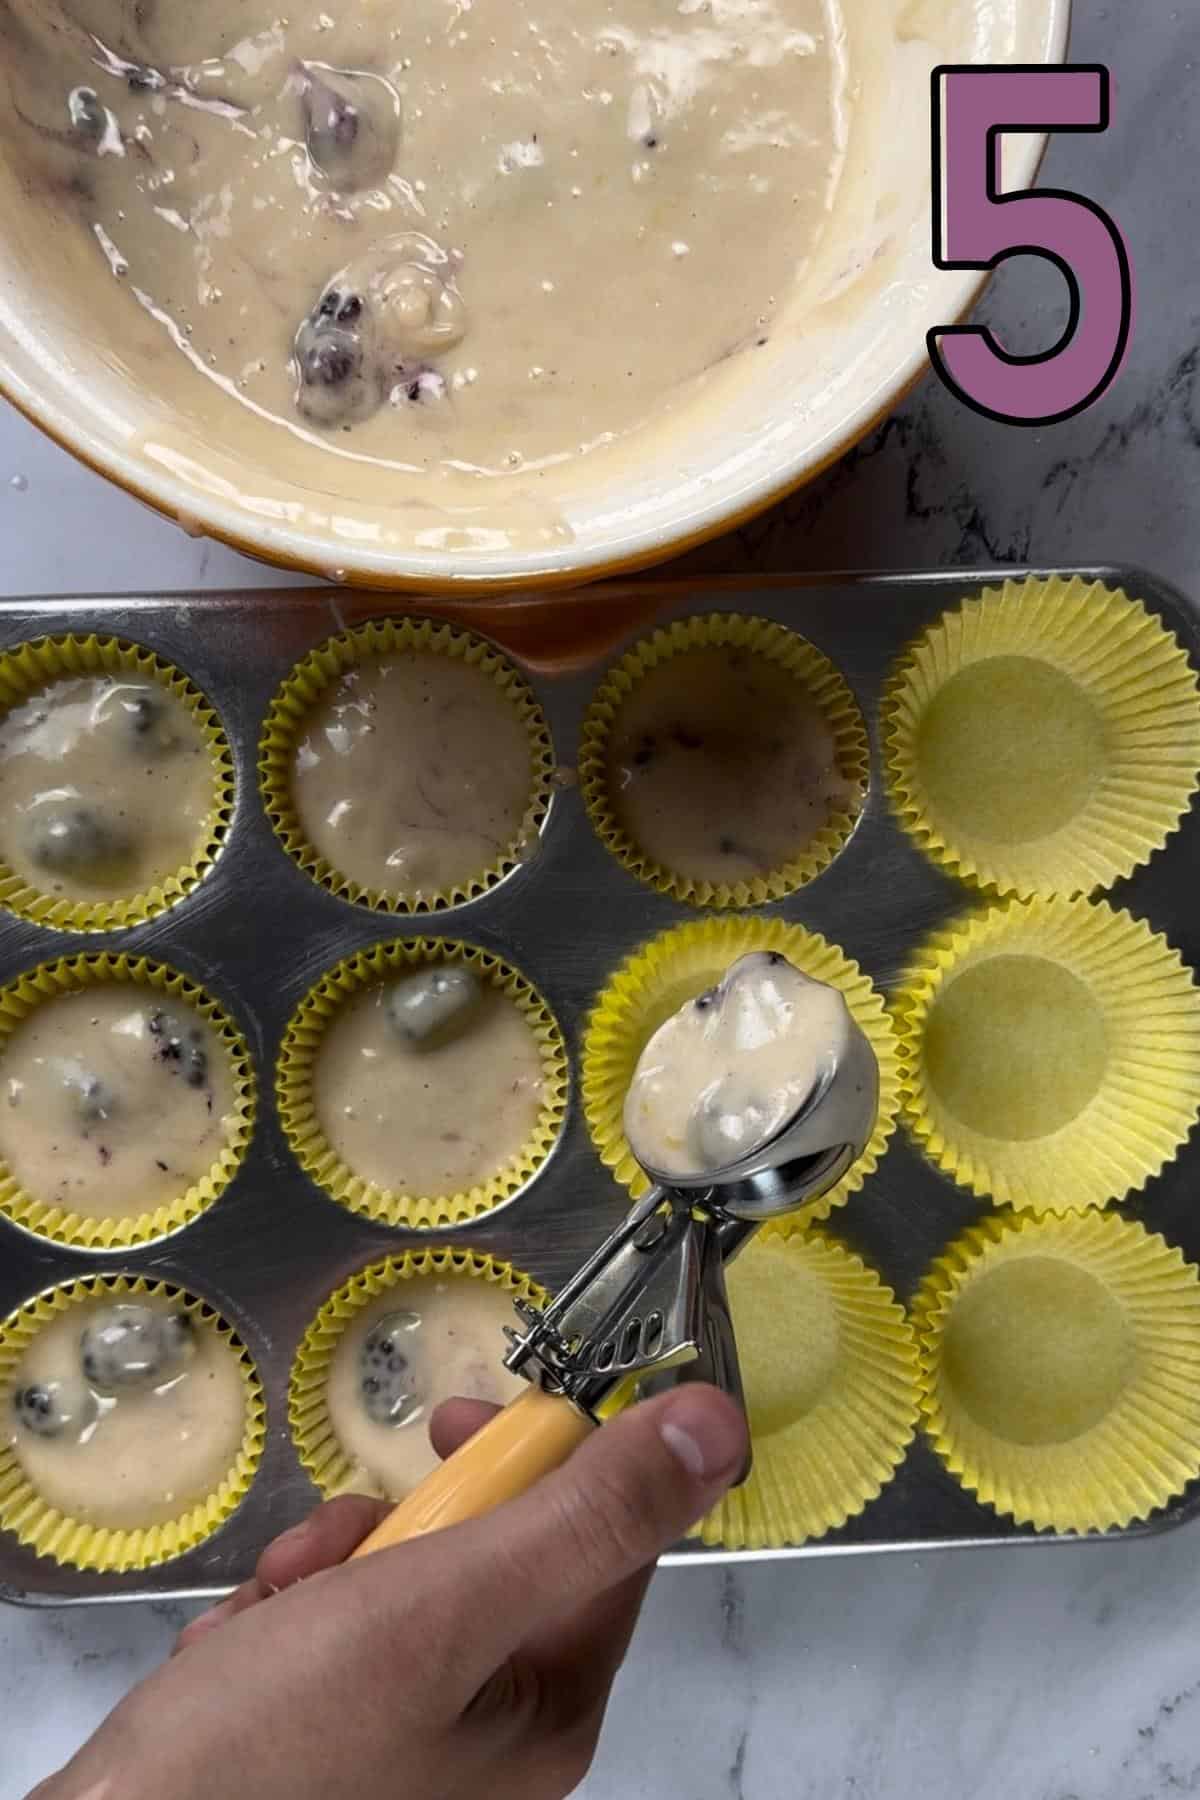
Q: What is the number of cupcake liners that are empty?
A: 5